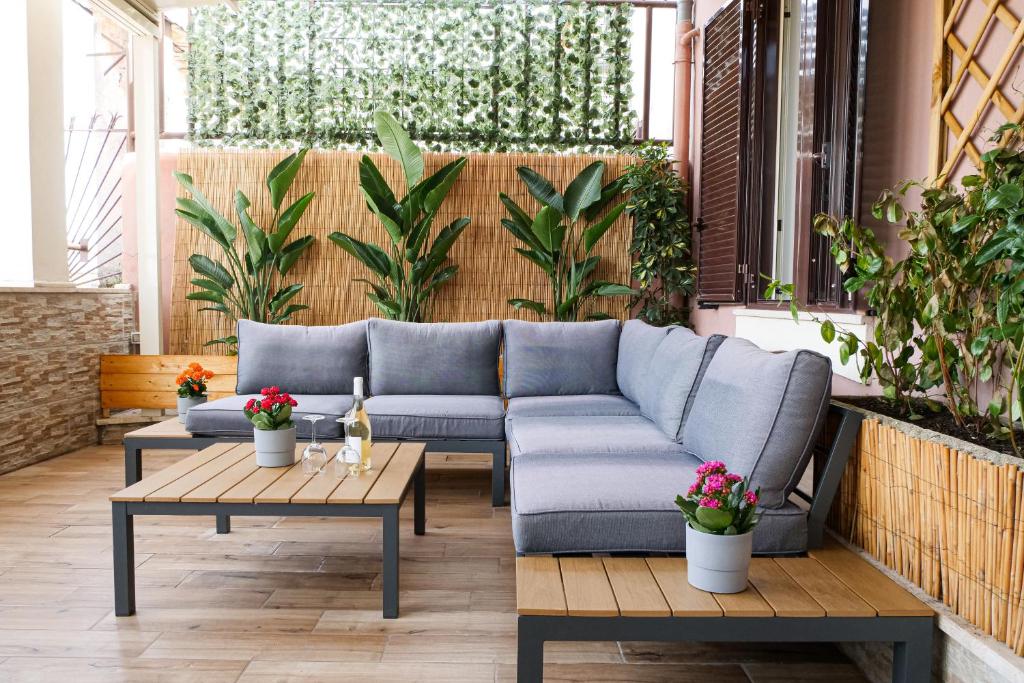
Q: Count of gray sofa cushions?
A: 11